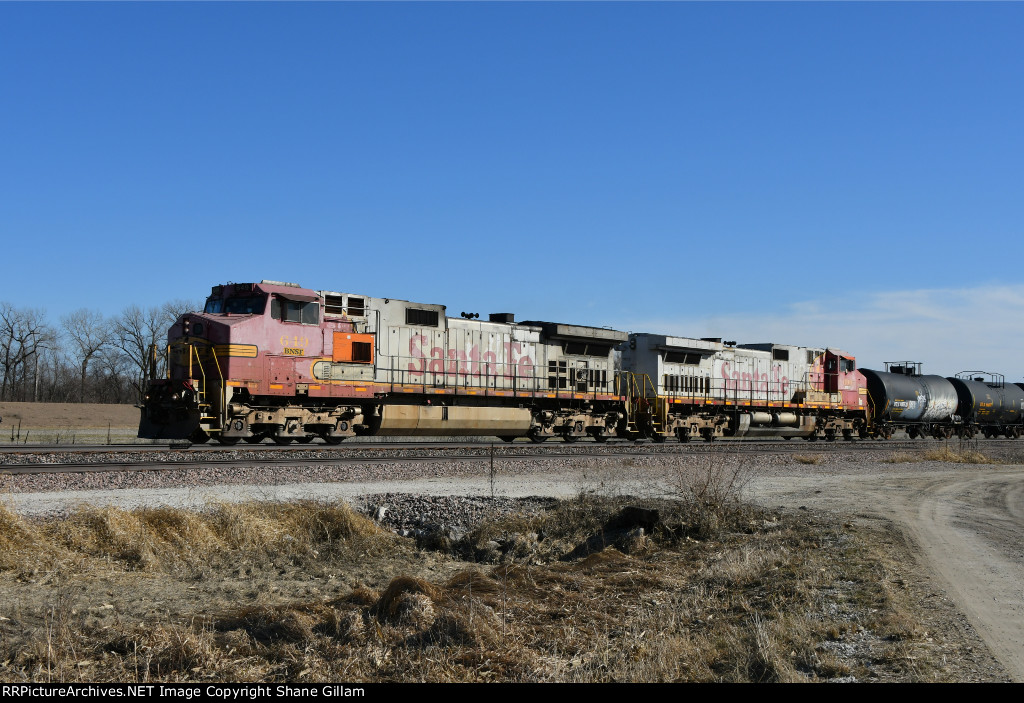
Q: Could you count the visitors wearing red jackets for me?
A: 0